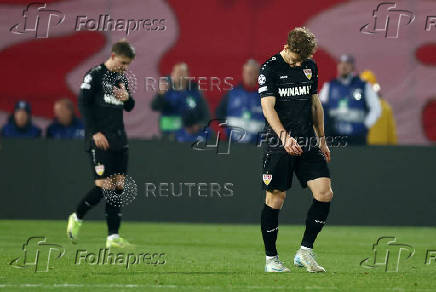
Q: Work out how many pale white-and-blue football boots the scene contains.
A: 2